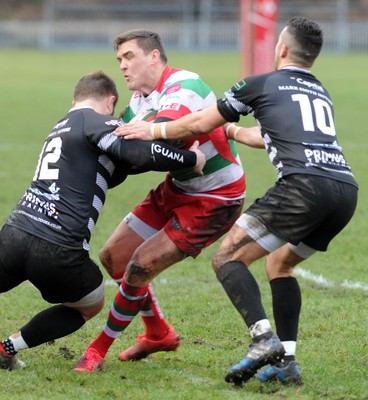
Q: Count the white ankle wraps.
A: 3